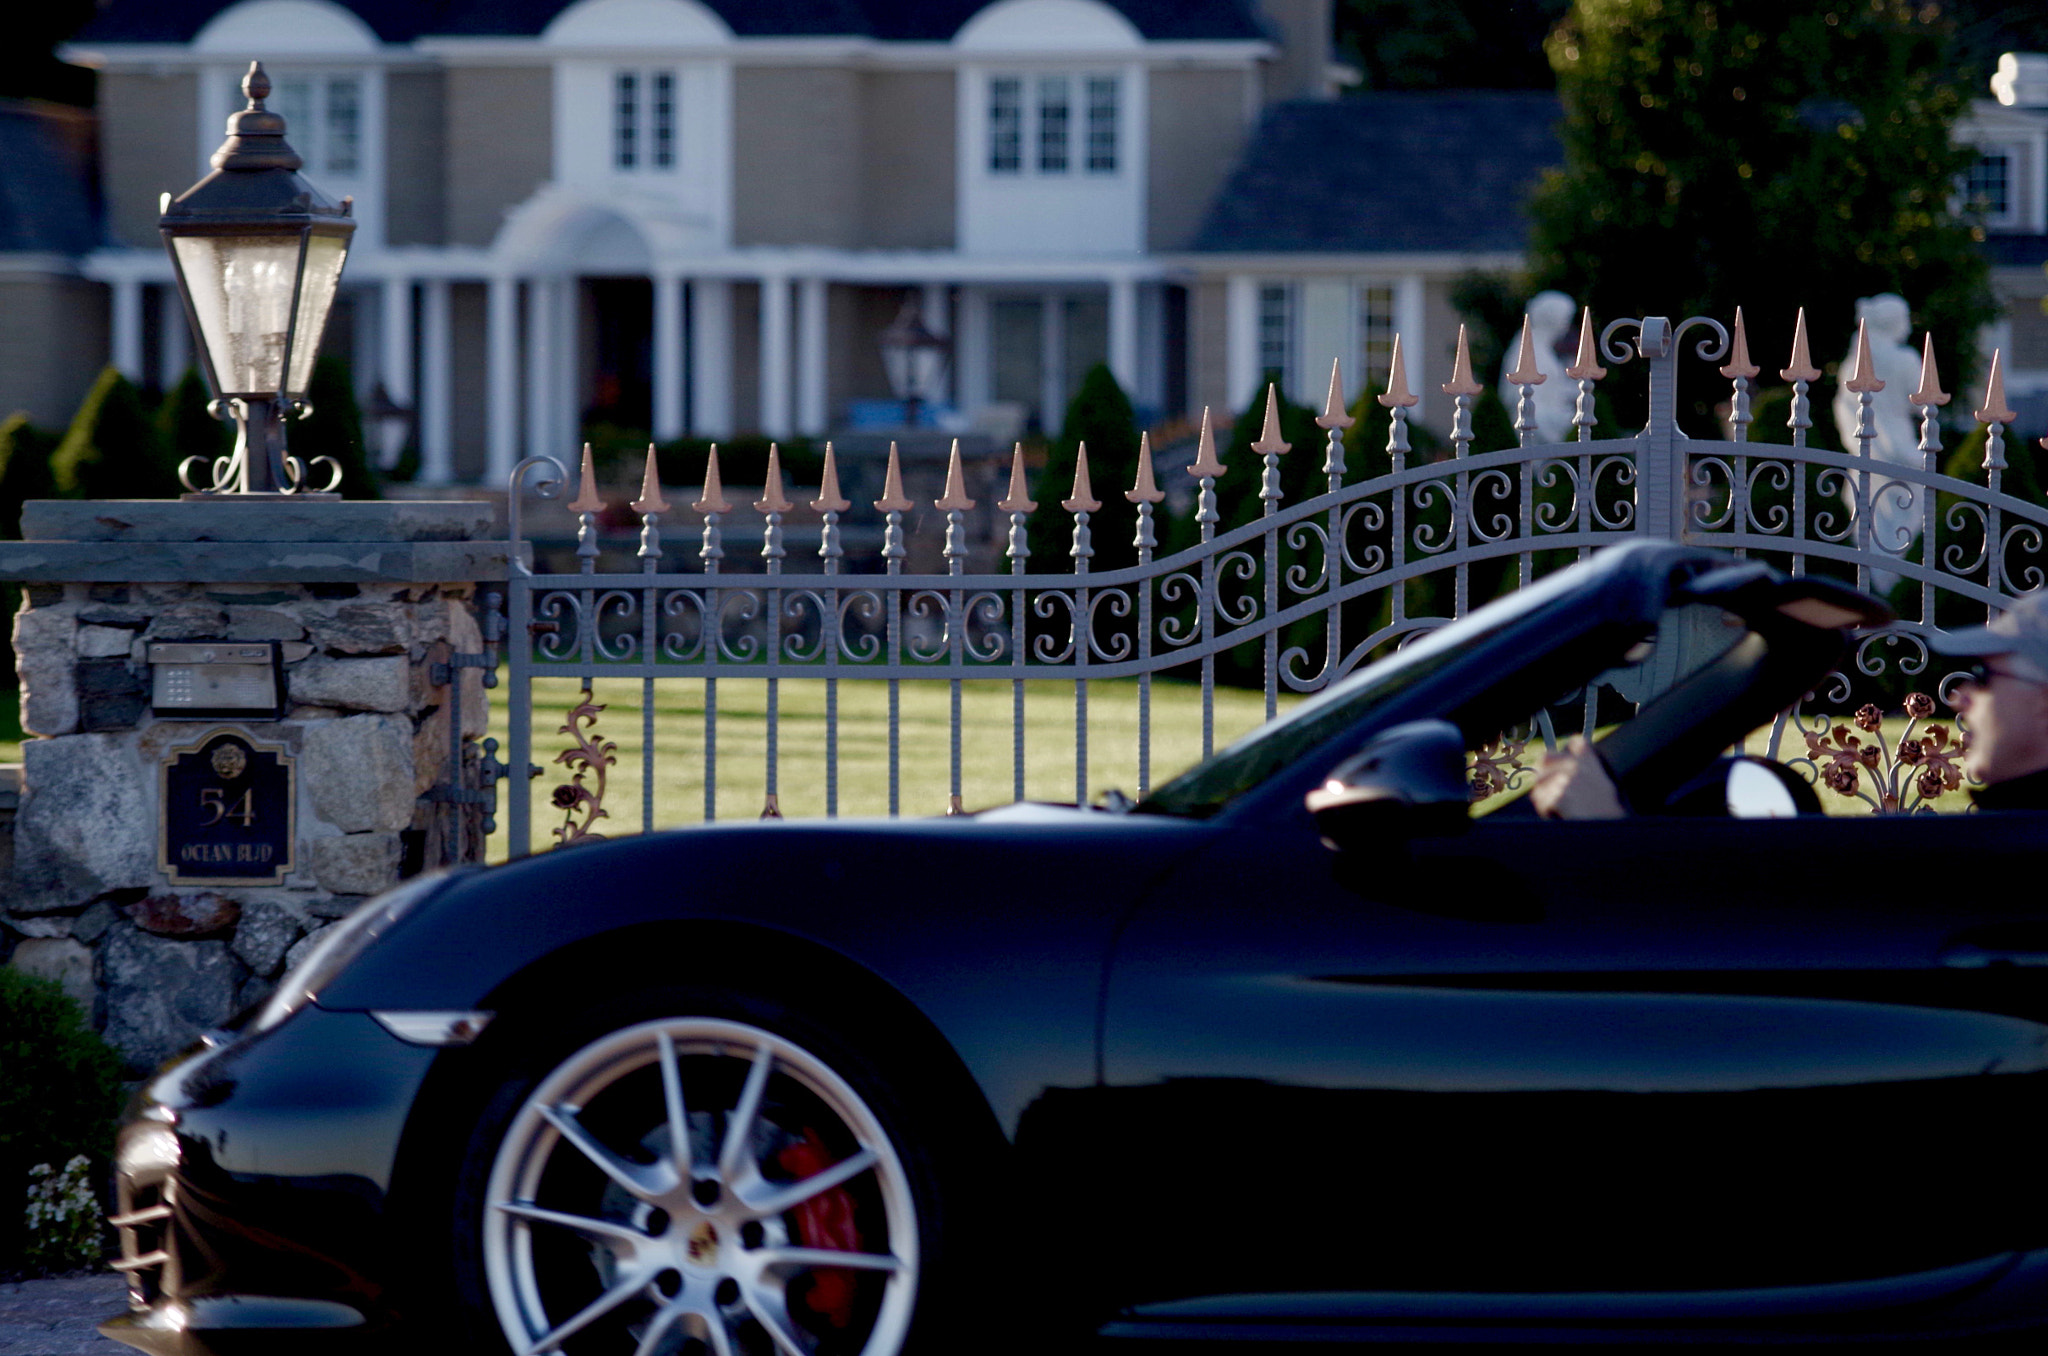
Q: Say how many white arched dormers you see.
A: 3